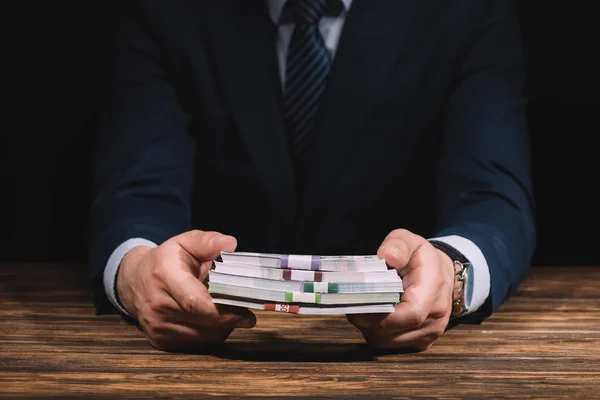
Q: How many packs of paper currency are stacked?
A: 5